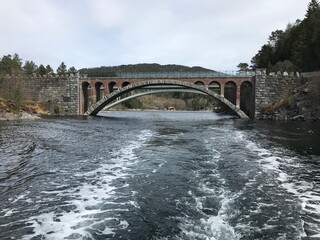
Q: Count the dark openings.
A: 8